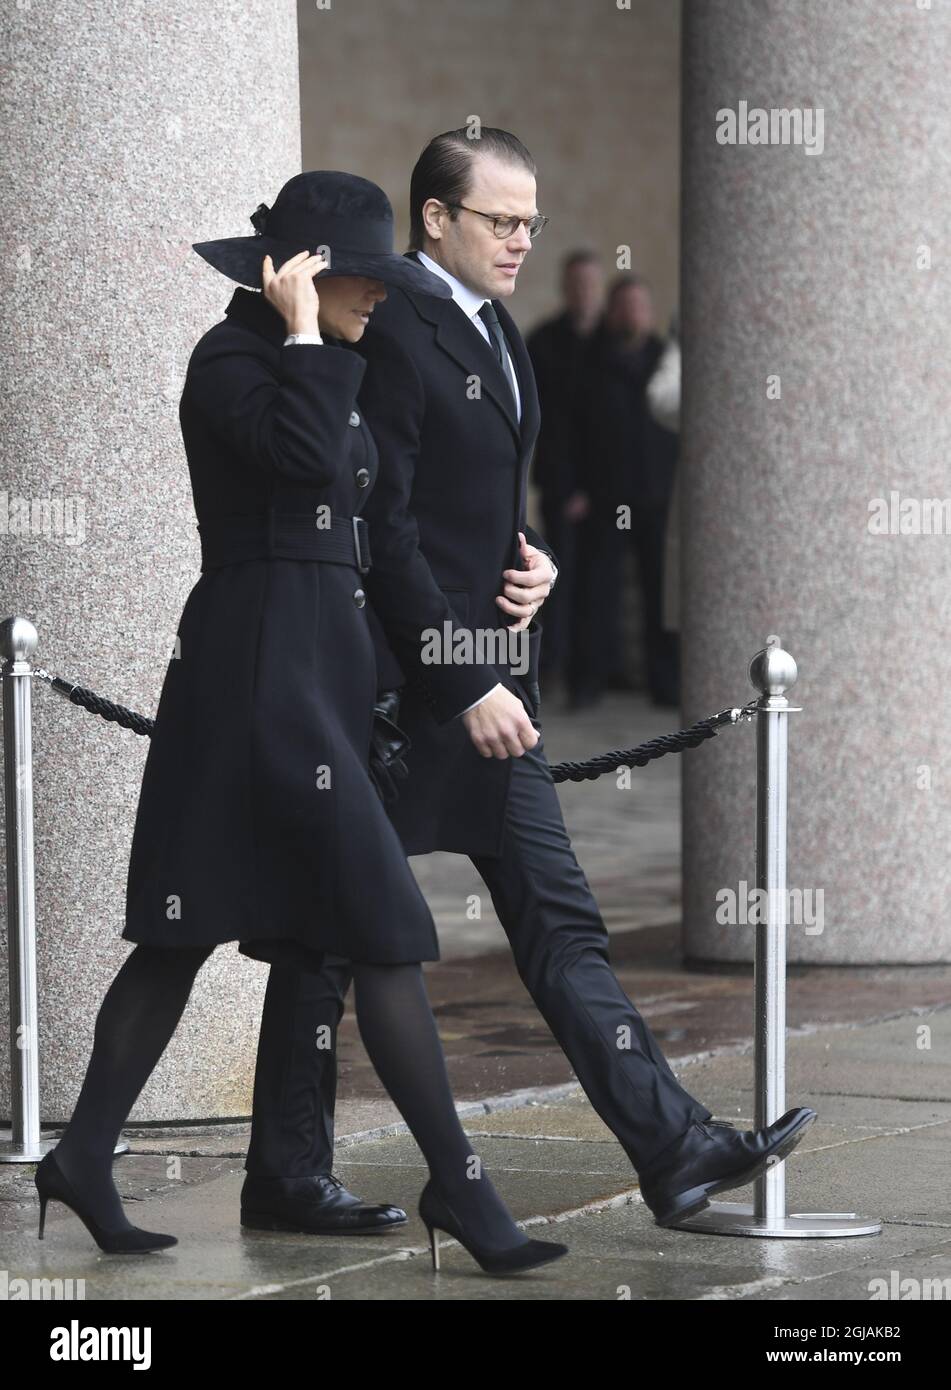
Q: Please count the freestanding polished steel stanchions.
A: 2